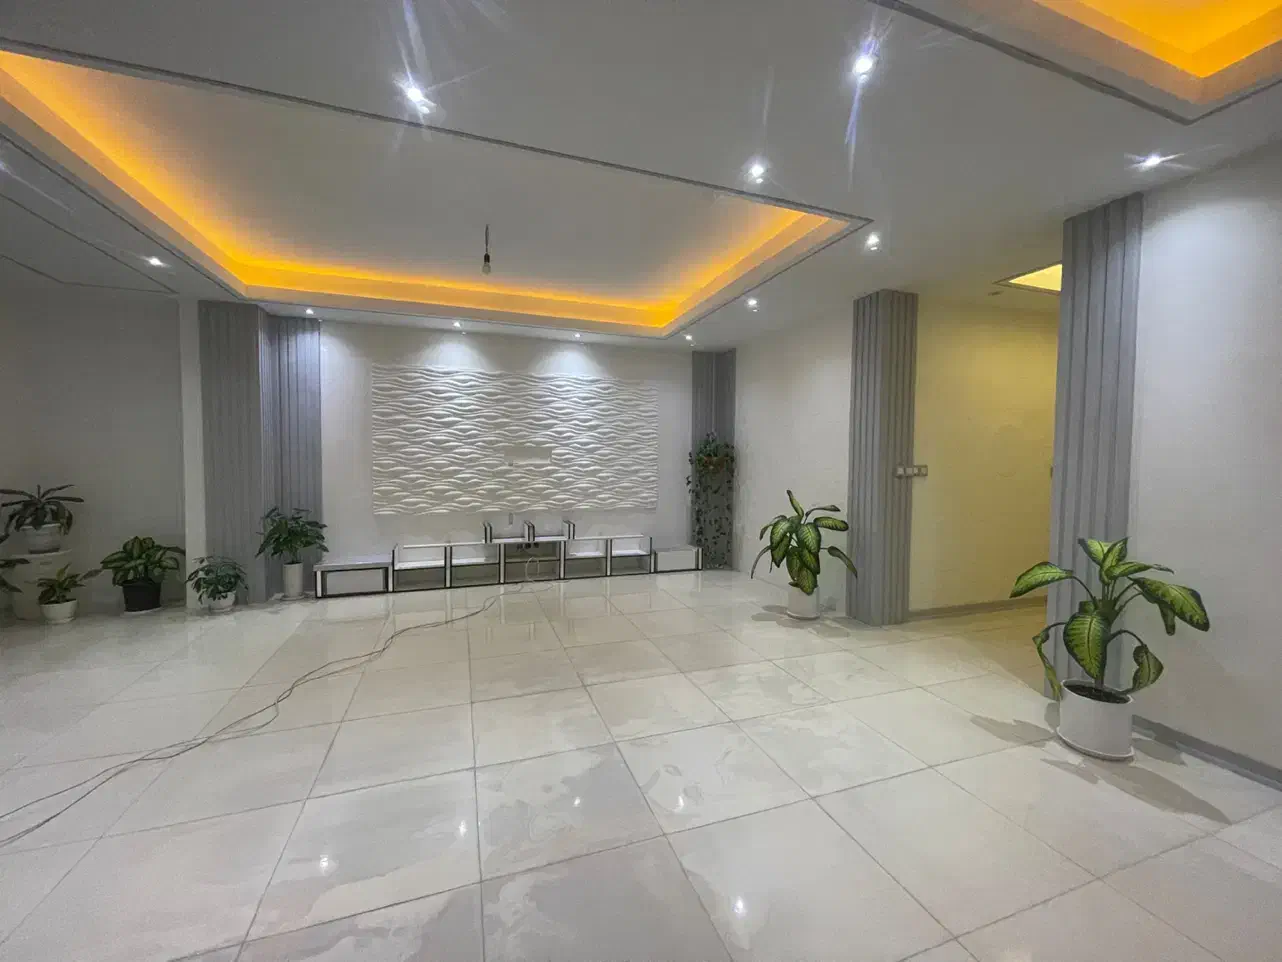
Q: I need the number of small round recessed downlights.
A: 11